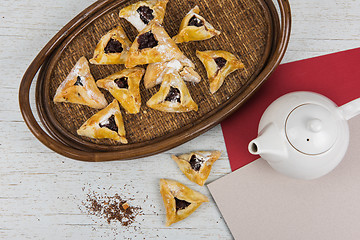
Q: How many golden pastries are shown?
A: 12